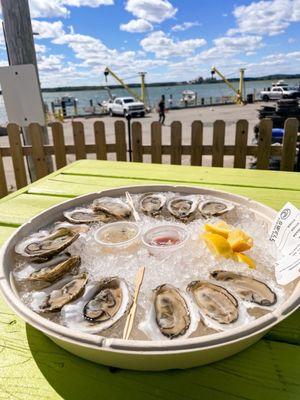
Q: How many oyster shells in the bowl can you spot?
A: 12